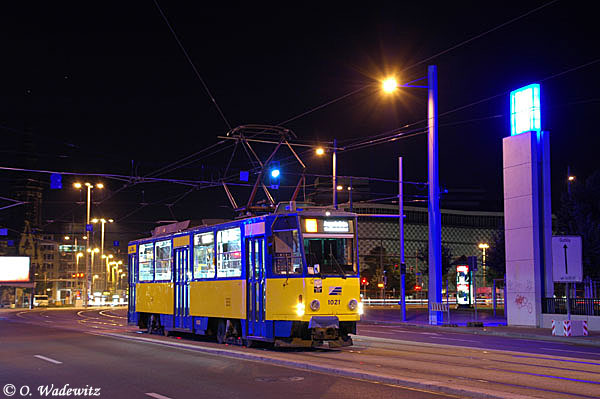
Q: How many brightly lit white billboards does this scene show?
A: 1